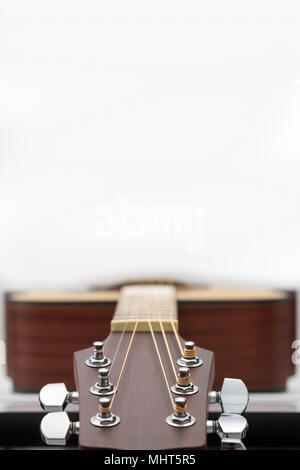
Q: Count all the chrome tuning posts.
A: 6